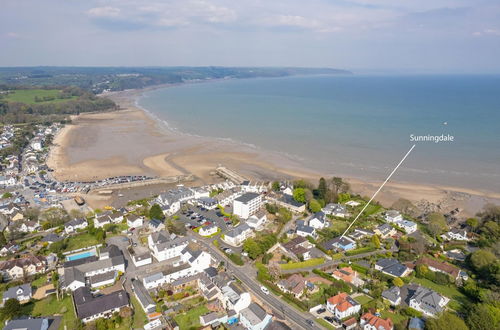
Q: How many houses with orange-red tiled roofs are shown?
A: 3